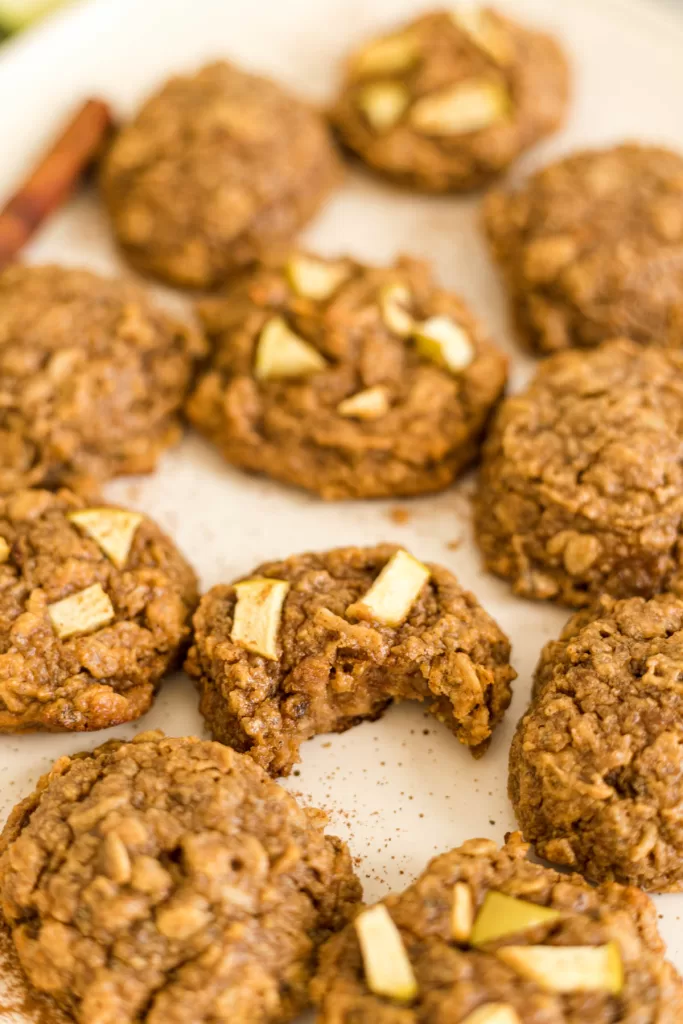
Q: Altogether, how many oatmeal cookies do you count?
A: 11